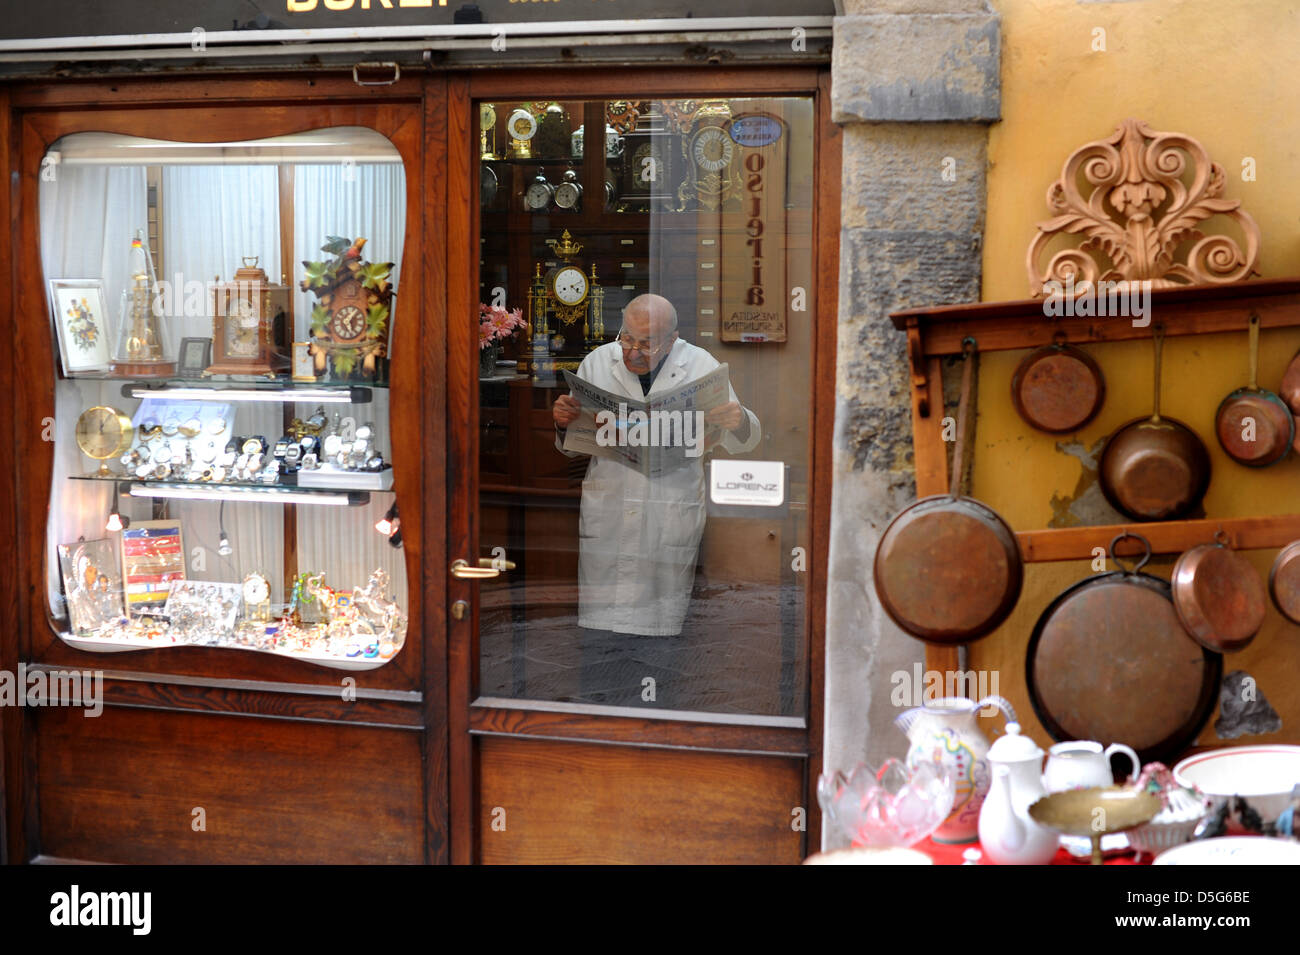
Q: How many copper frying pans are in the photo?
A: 8